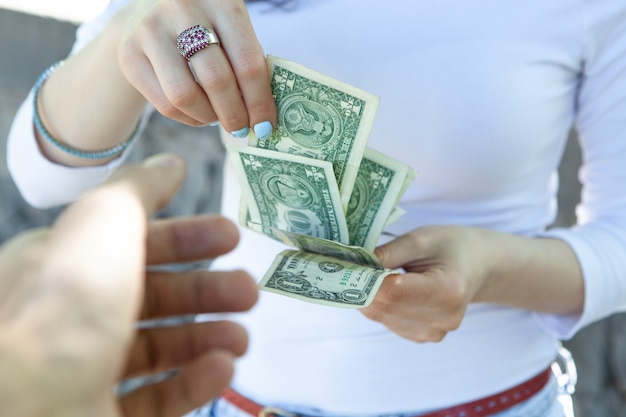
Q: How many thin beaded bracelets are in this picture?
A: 1